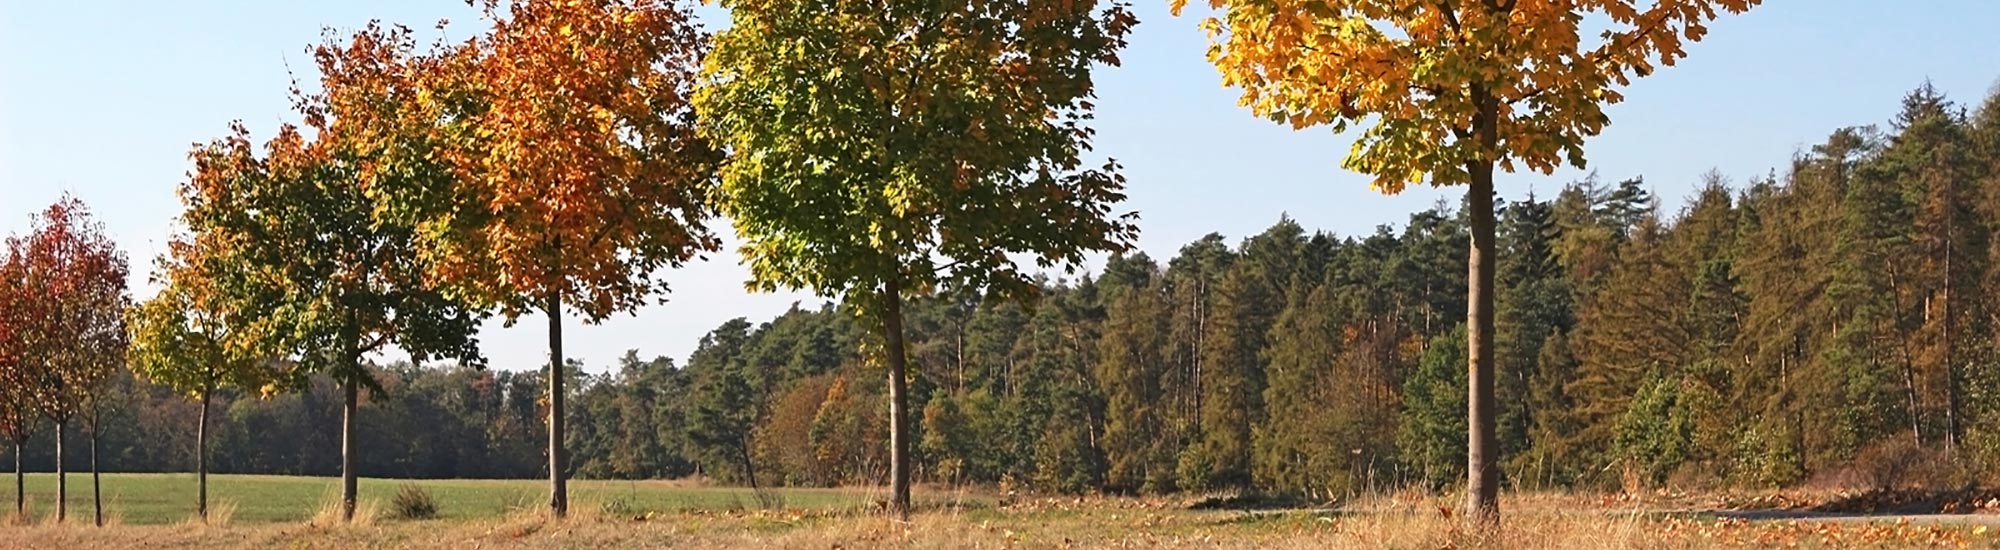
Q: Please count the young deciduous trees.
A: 8